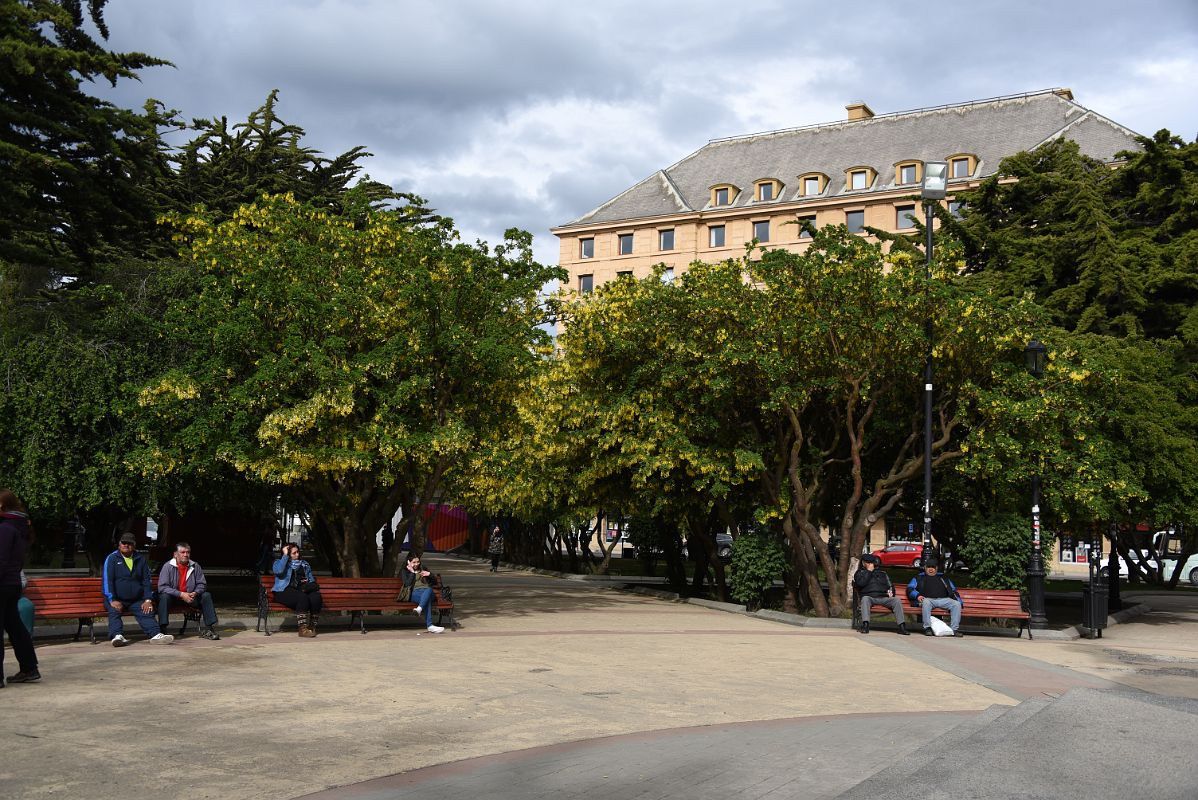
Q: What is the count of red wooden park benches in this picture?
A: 3